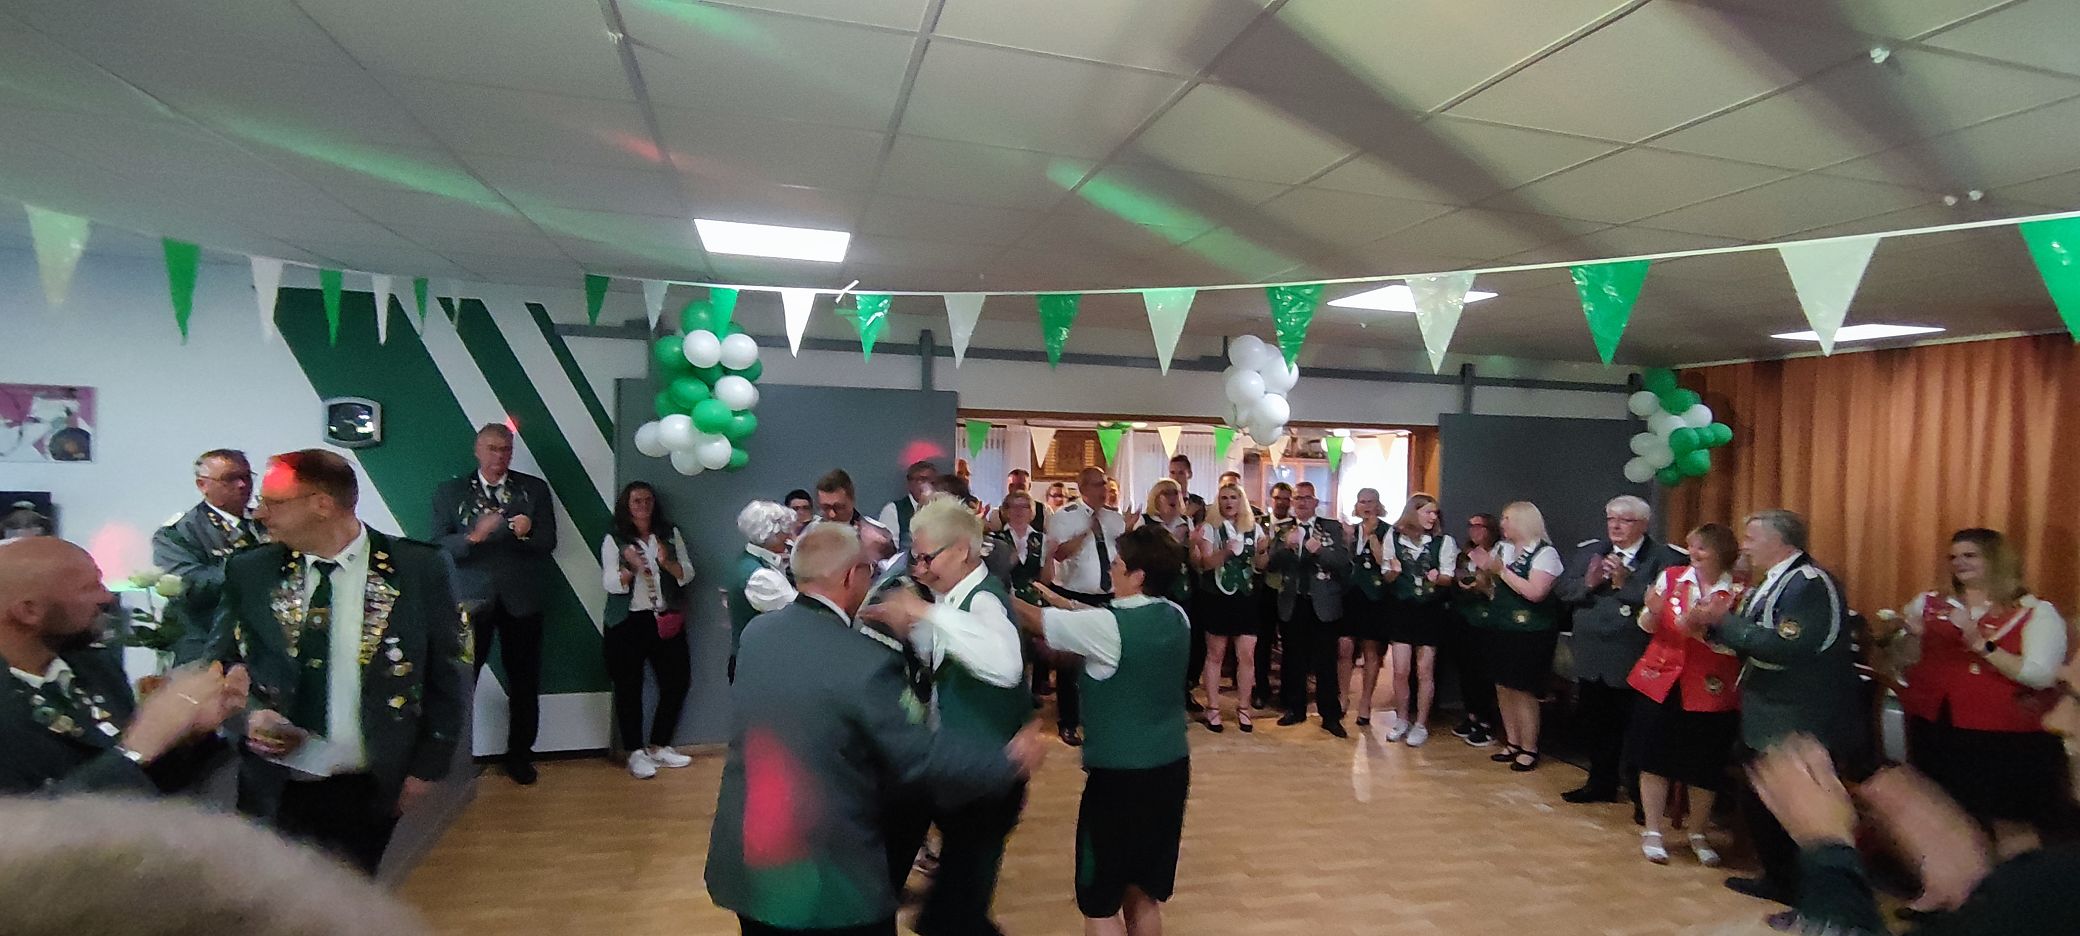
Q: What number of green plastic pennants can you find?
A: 14